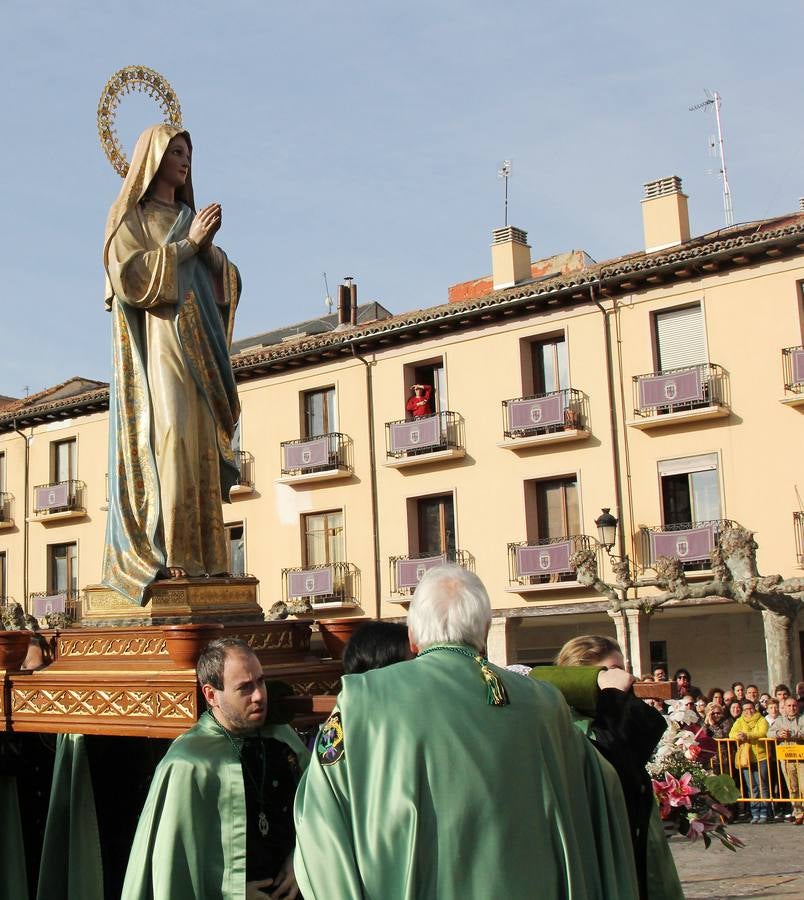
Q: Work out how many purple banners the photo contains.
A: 11